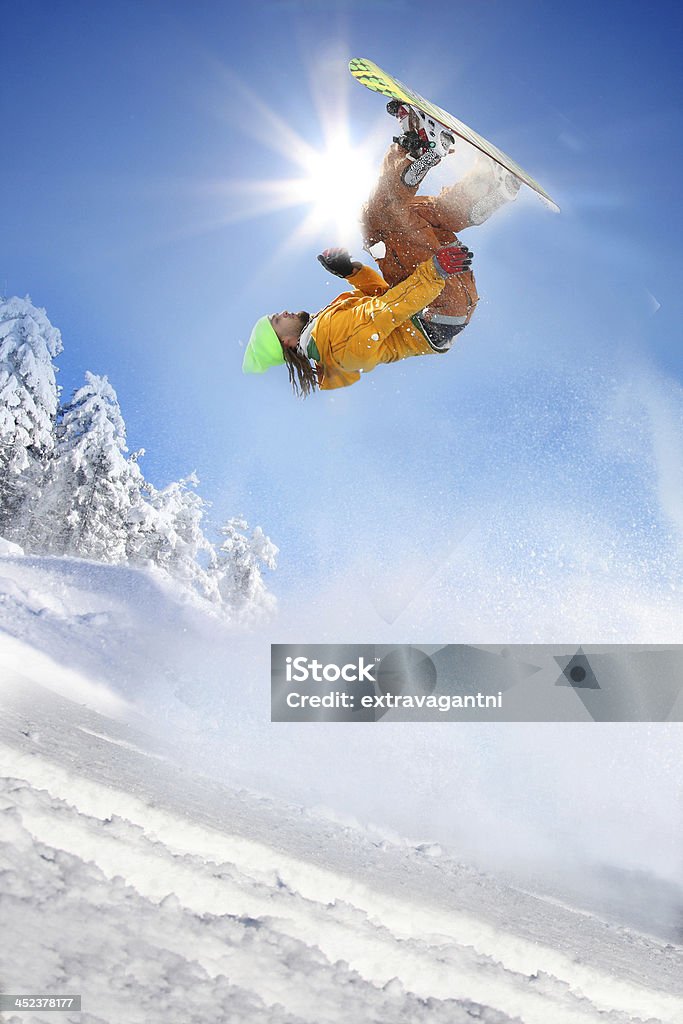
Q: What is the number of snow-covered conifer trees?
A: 4